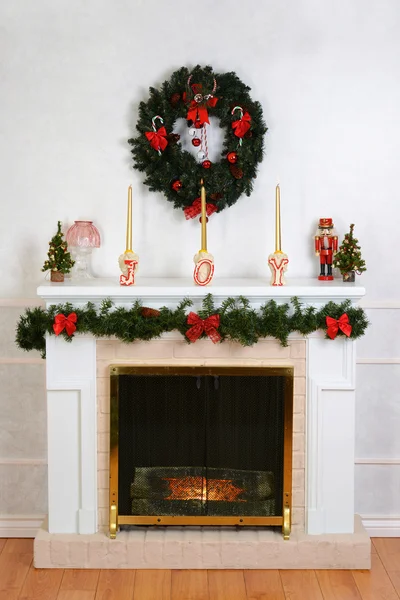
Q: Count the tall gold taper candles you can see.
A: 3